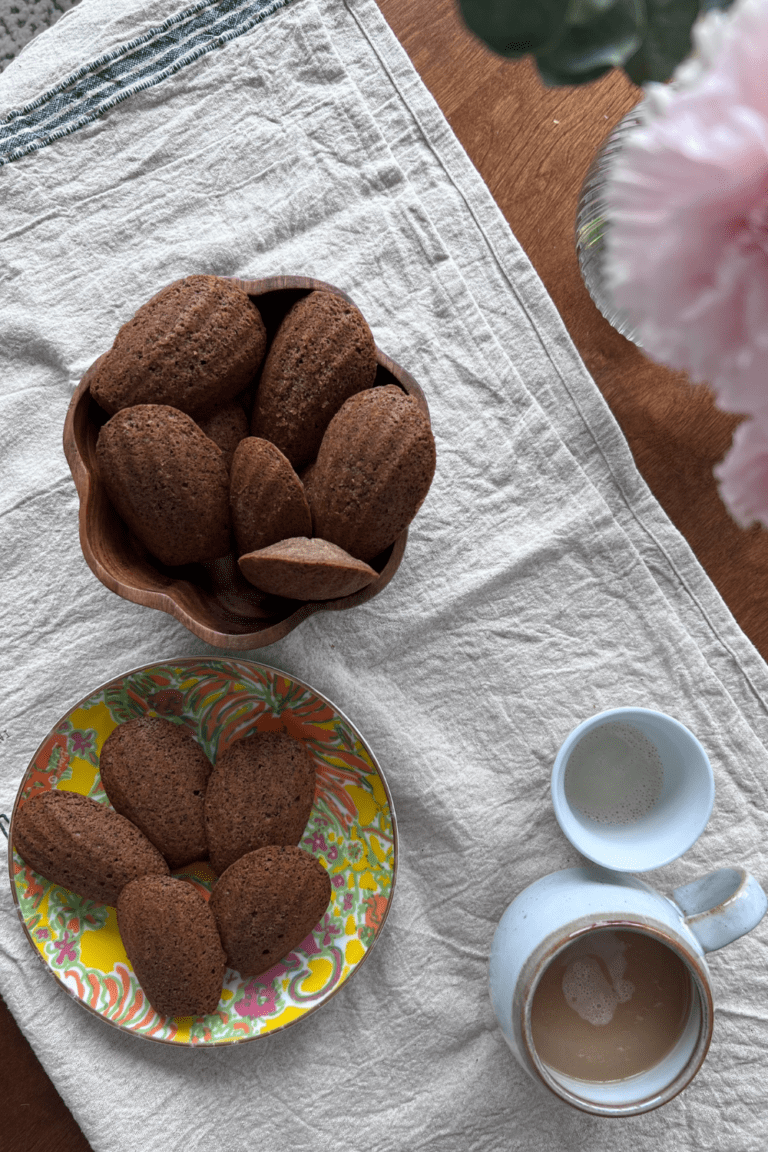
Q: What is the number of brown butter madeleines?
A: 12